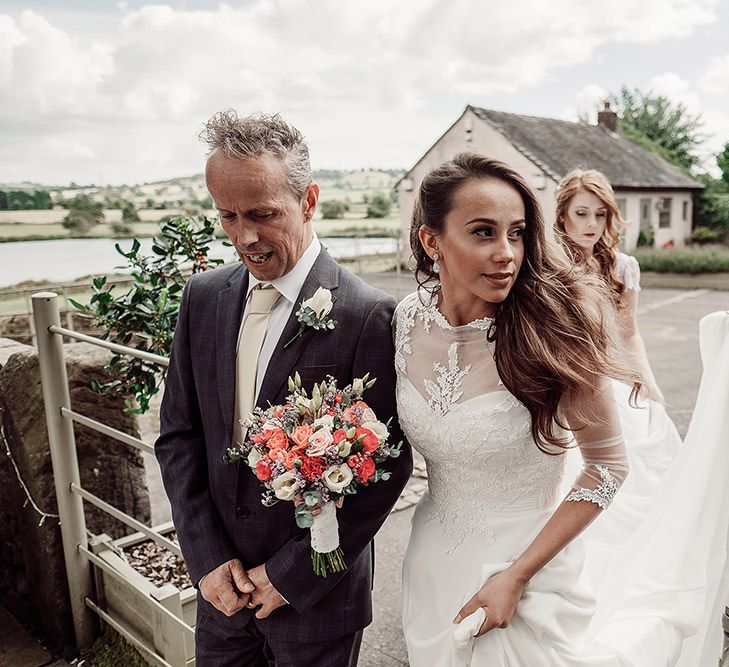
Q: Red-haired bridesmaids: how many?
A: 1